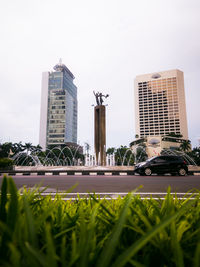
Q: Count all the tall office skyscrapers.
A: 2